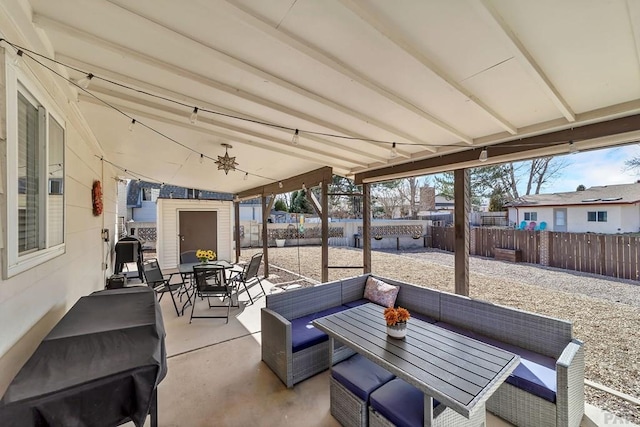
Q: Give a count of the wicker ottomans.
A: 2